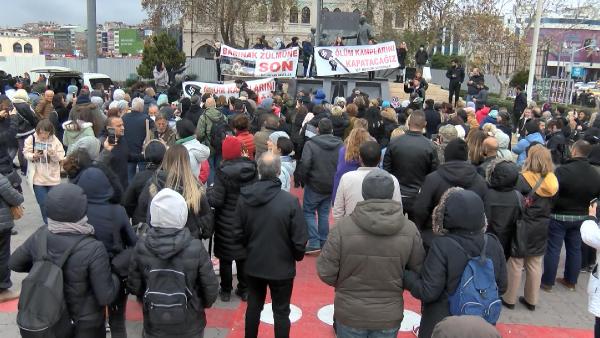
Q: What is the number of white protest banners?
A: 3